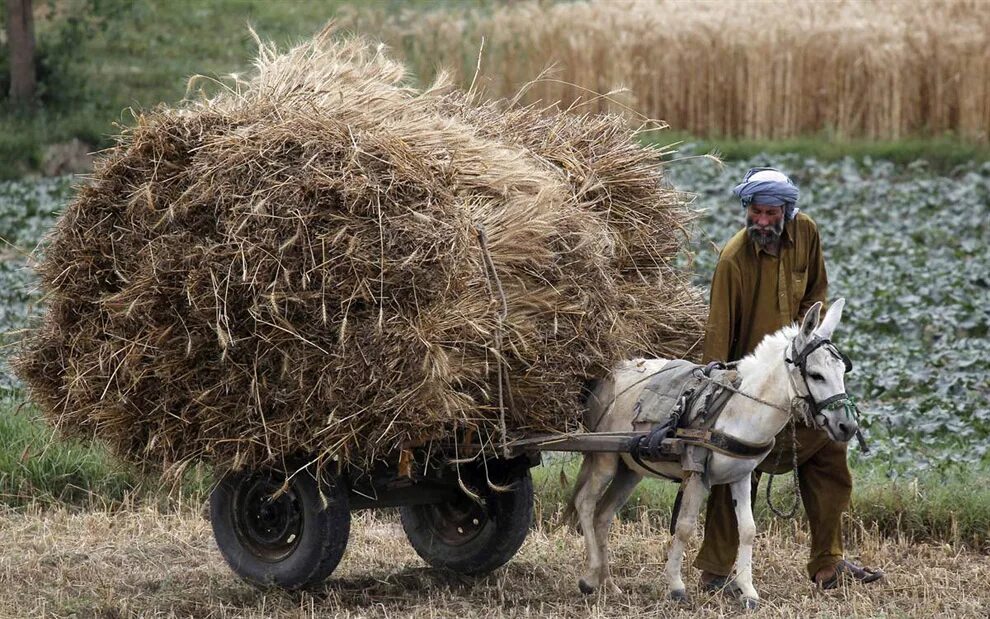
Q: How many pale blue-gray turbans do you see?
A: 1